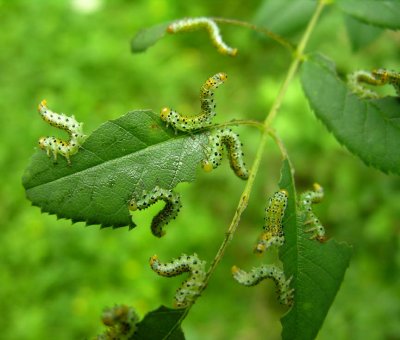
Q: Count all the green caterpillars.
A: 12